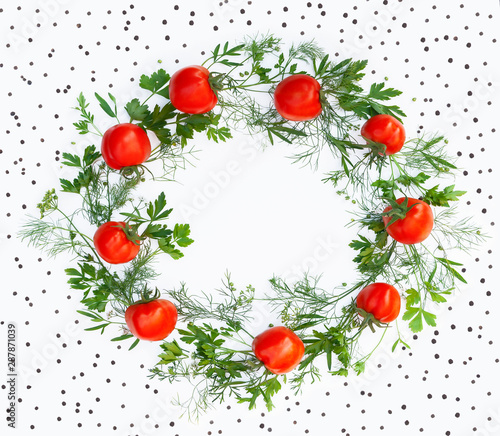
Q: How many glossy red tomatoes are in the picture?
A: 9